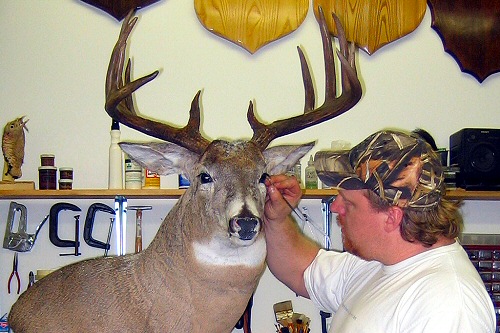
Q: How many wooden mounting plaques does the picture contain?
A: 4